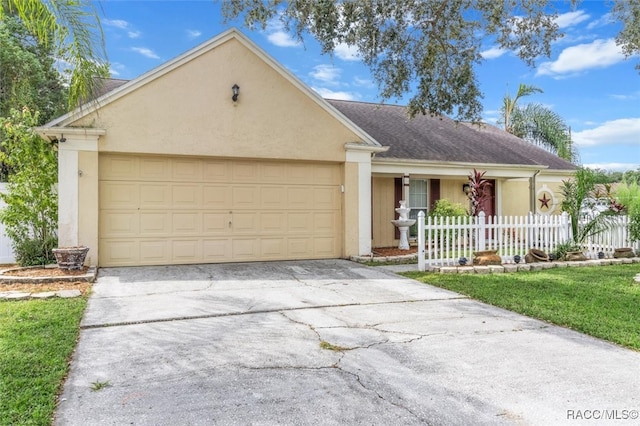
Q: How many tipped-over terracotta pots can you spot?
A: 1